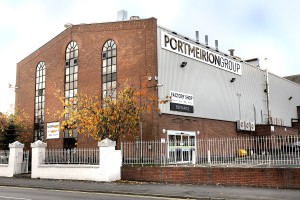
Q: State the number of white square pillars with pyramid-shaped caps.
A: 3